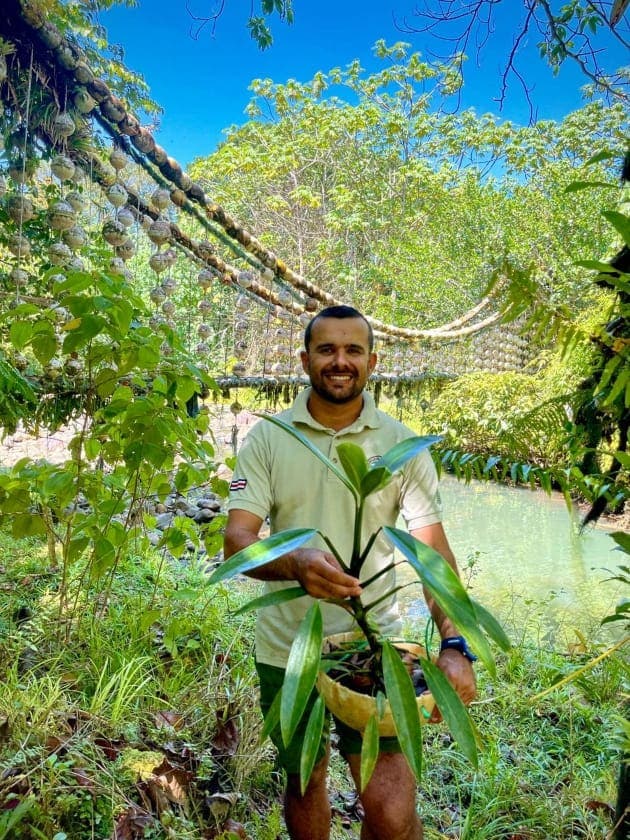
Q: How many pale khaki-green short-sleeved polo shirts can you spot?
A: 1